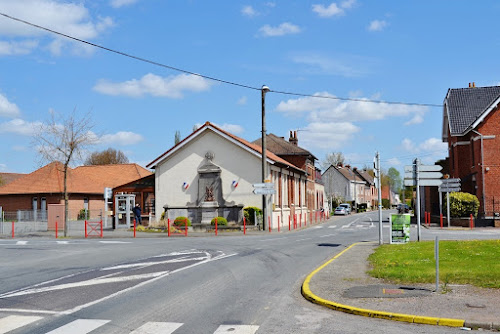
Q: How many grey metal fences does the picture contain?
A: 1